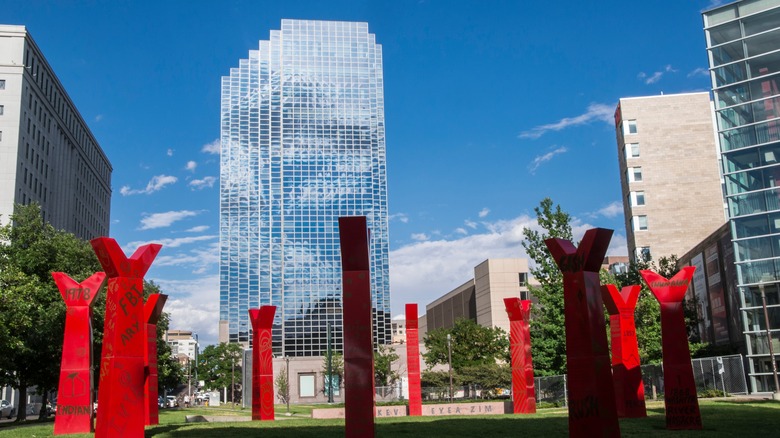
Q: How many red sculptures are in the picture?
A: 10